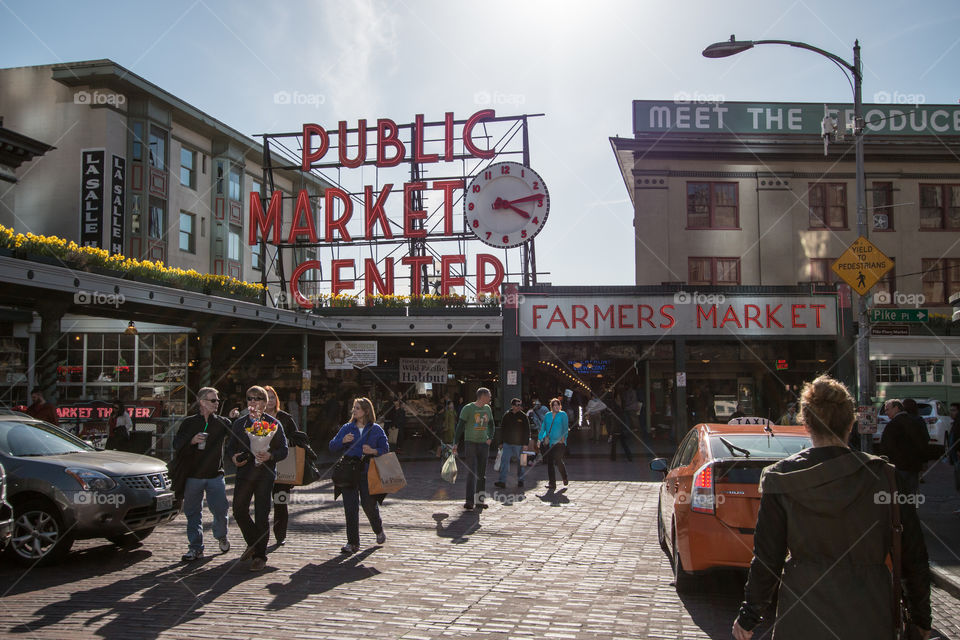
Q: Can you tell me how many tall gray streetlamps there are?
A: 1